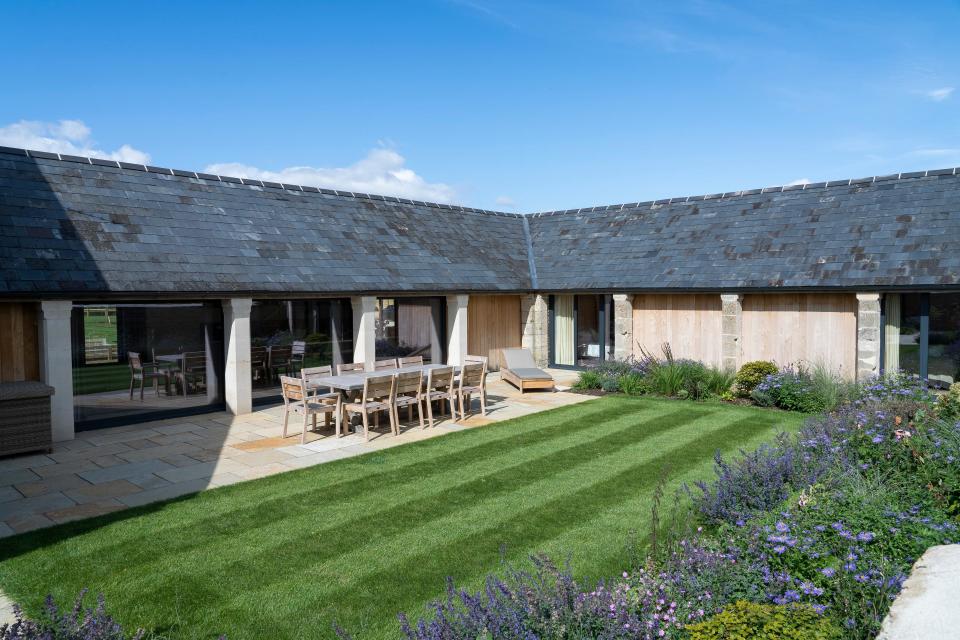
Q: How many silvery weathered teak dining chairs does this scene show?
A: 10